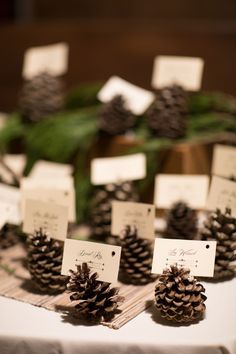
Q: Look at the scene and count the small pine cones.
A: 11